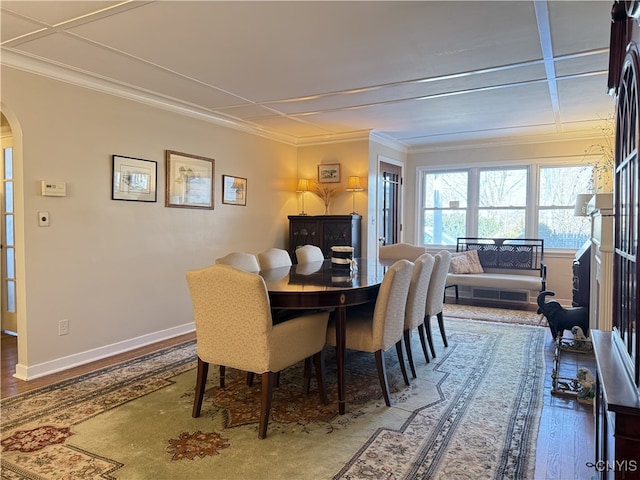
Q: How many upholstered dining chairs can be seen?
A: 8